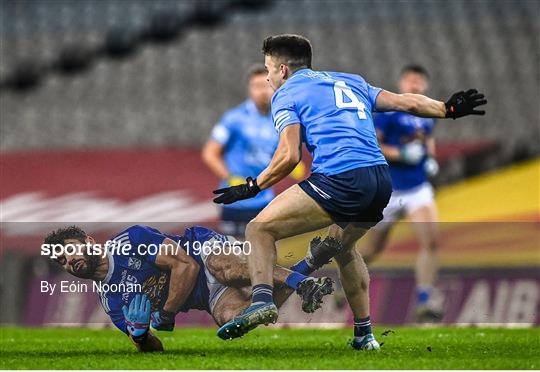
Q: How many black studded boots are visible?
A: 2